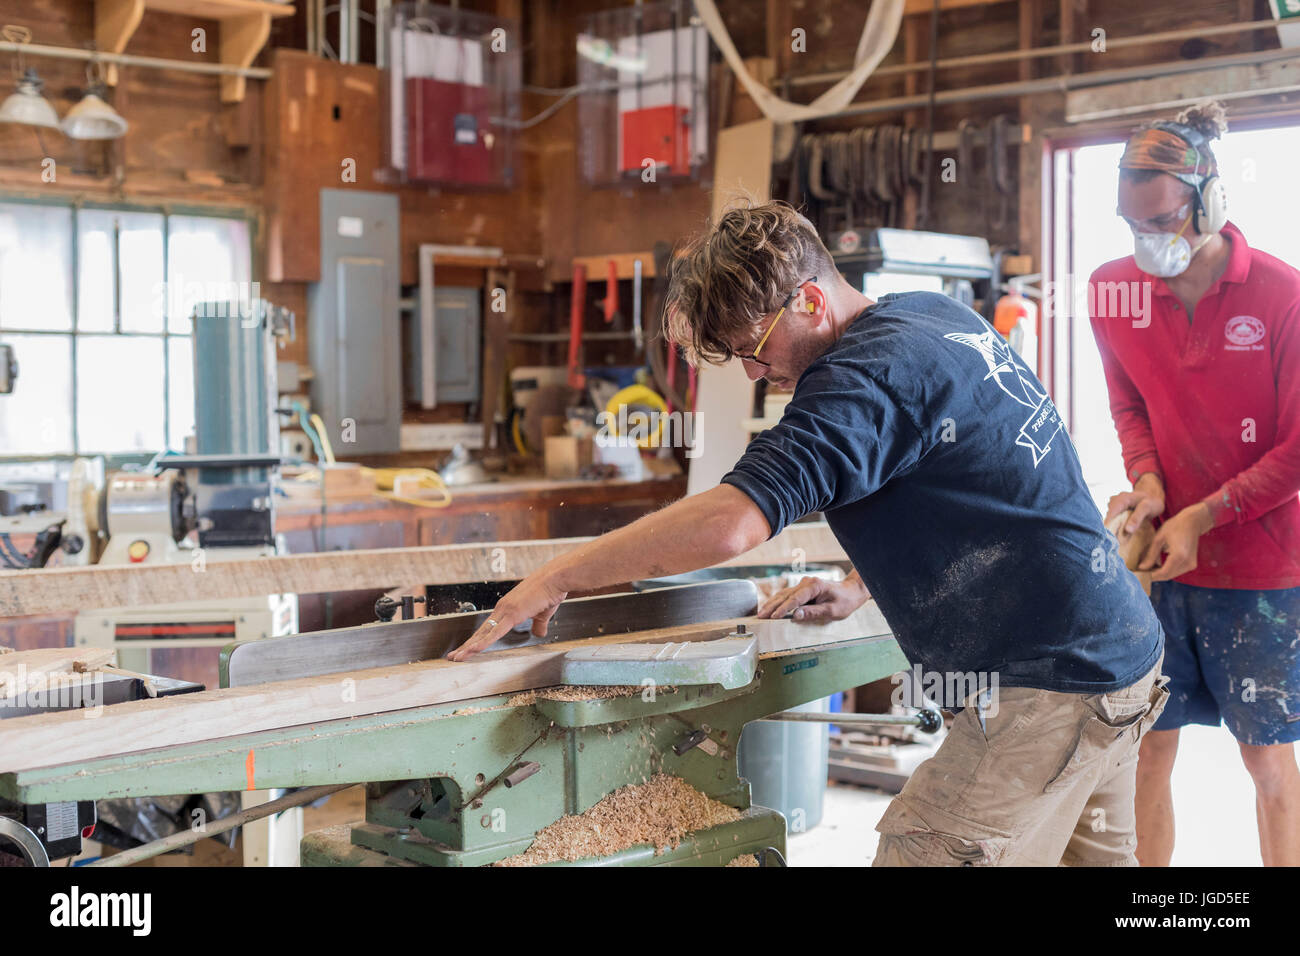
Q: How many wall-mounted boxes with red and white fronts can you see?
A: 2